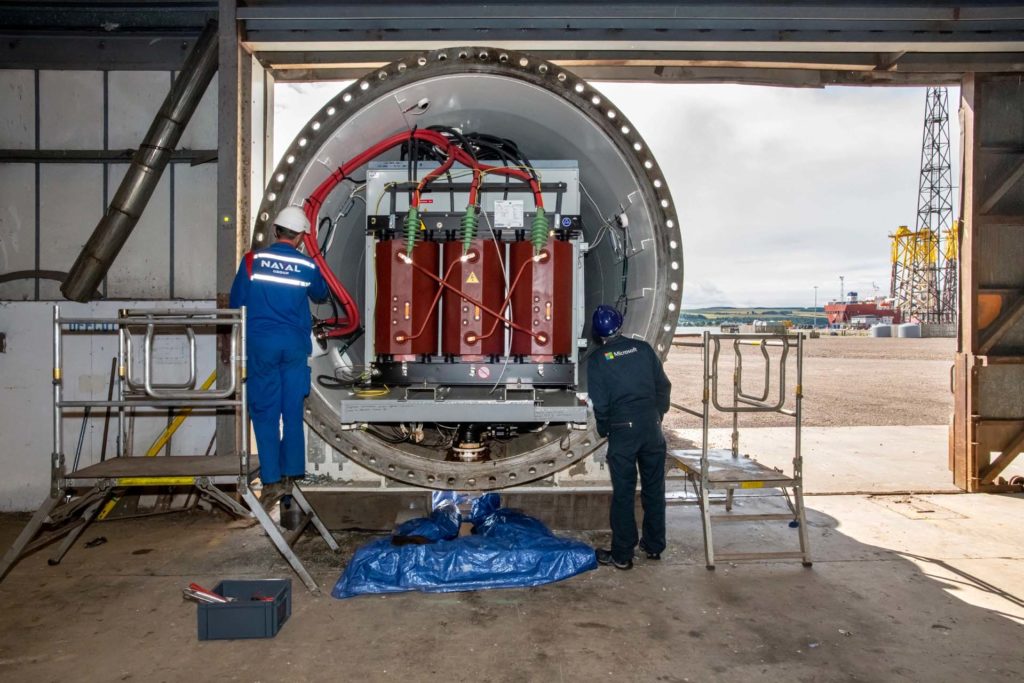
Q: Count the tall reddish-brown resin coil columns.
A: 3